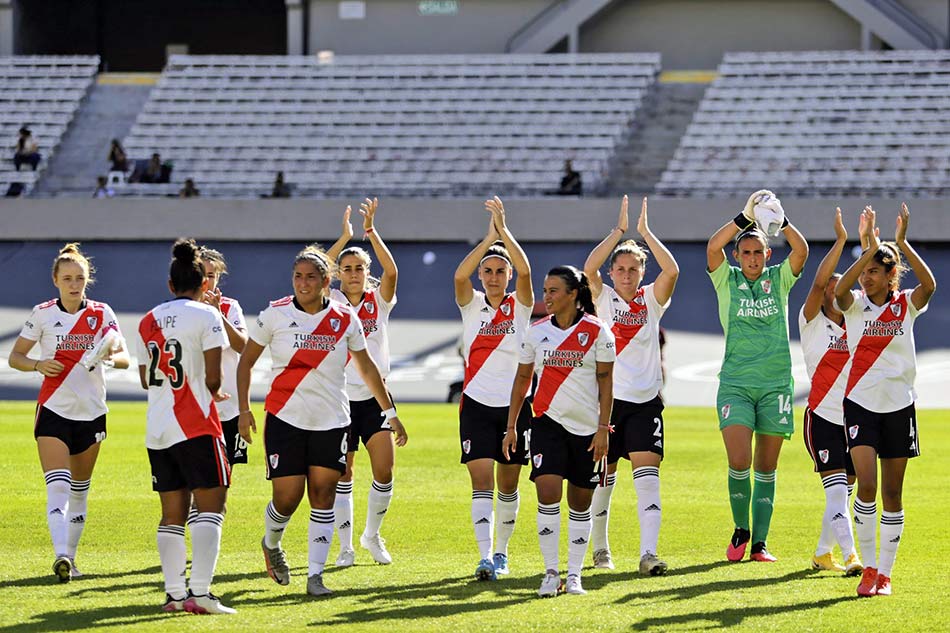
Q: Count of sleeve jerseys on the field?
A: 11